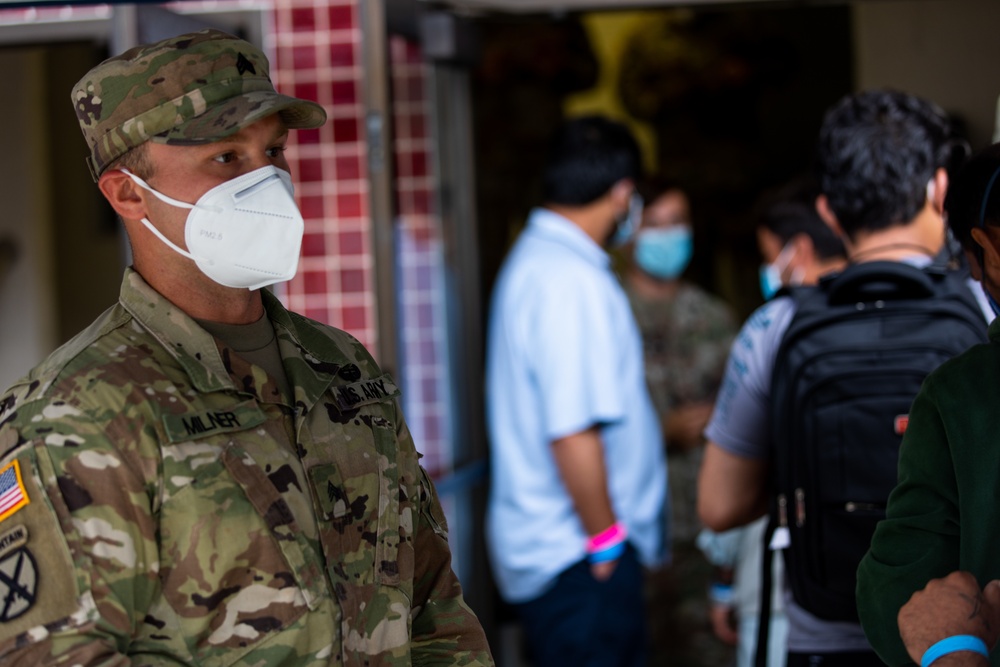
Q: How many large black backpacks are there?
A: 1